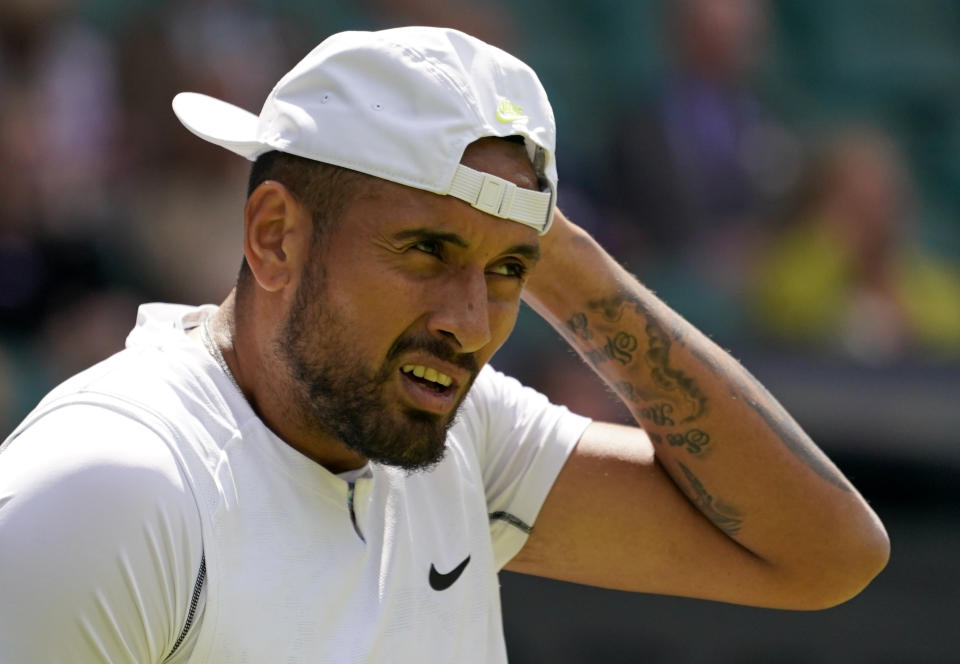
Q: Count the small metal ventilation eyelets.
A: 2